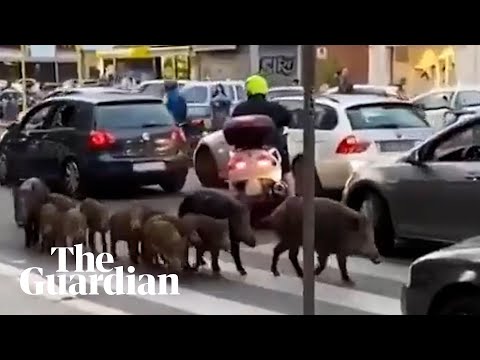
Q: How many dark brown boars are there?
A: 3